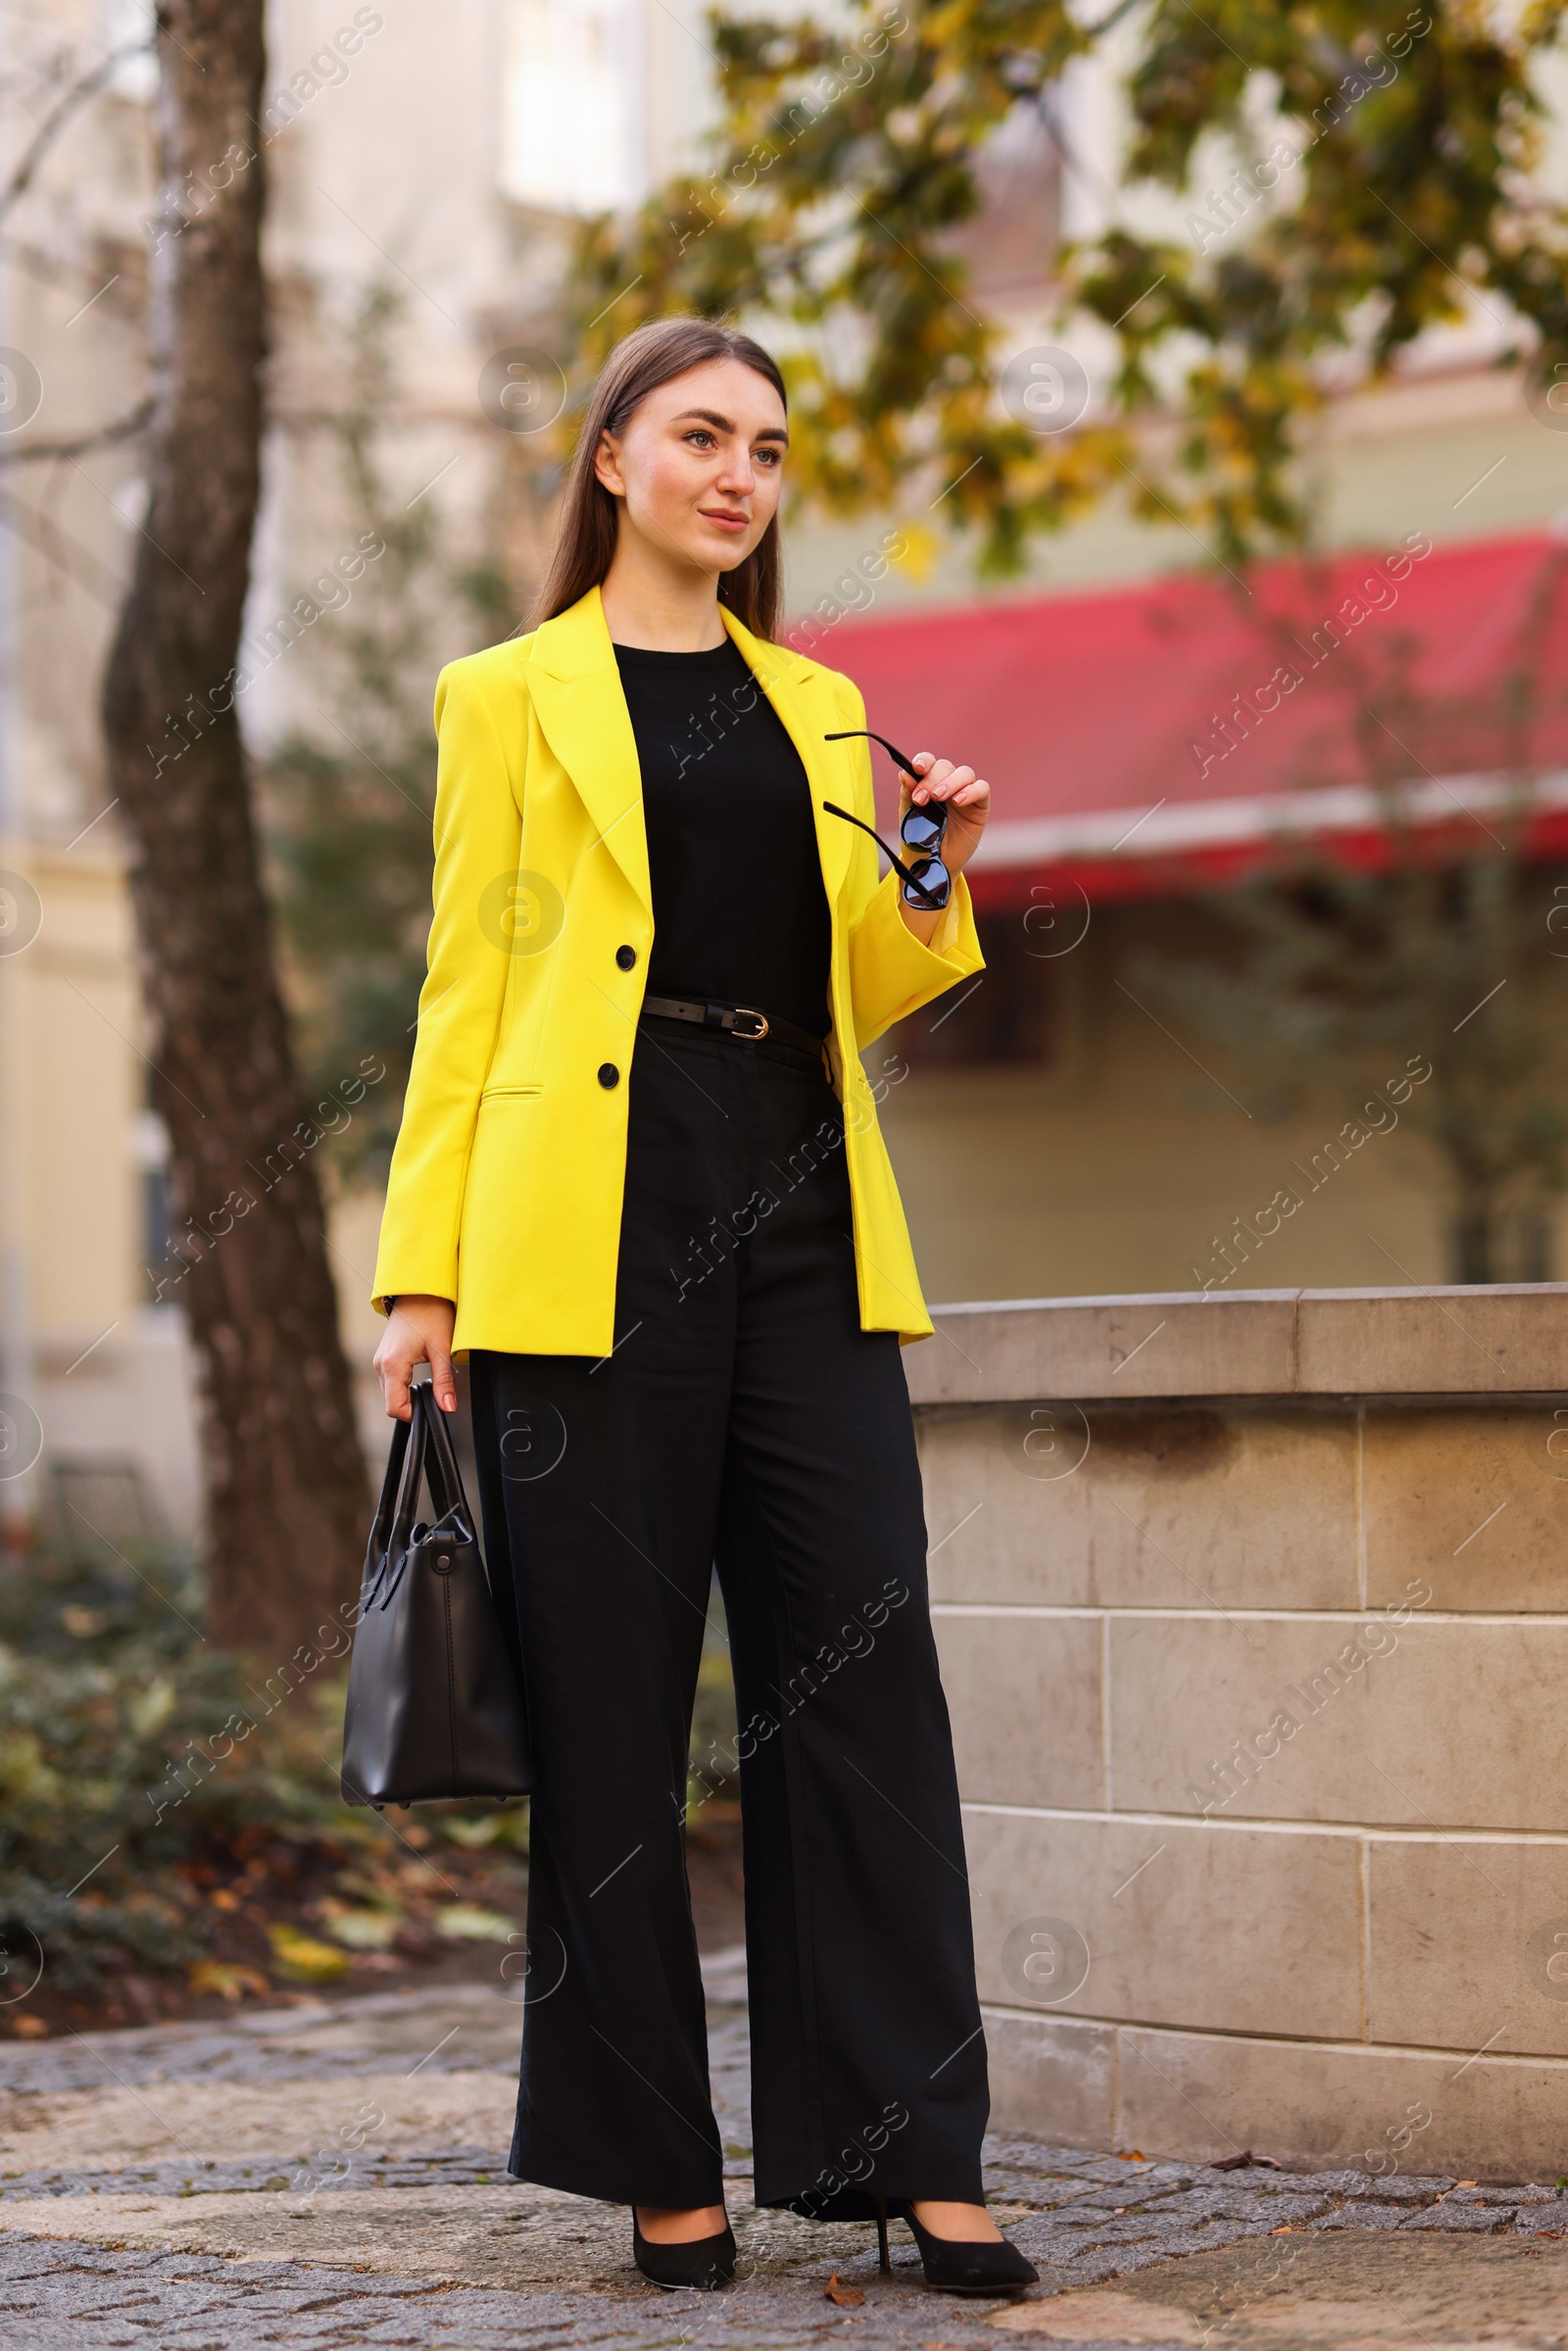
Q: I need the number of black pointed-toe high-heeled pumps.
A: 2